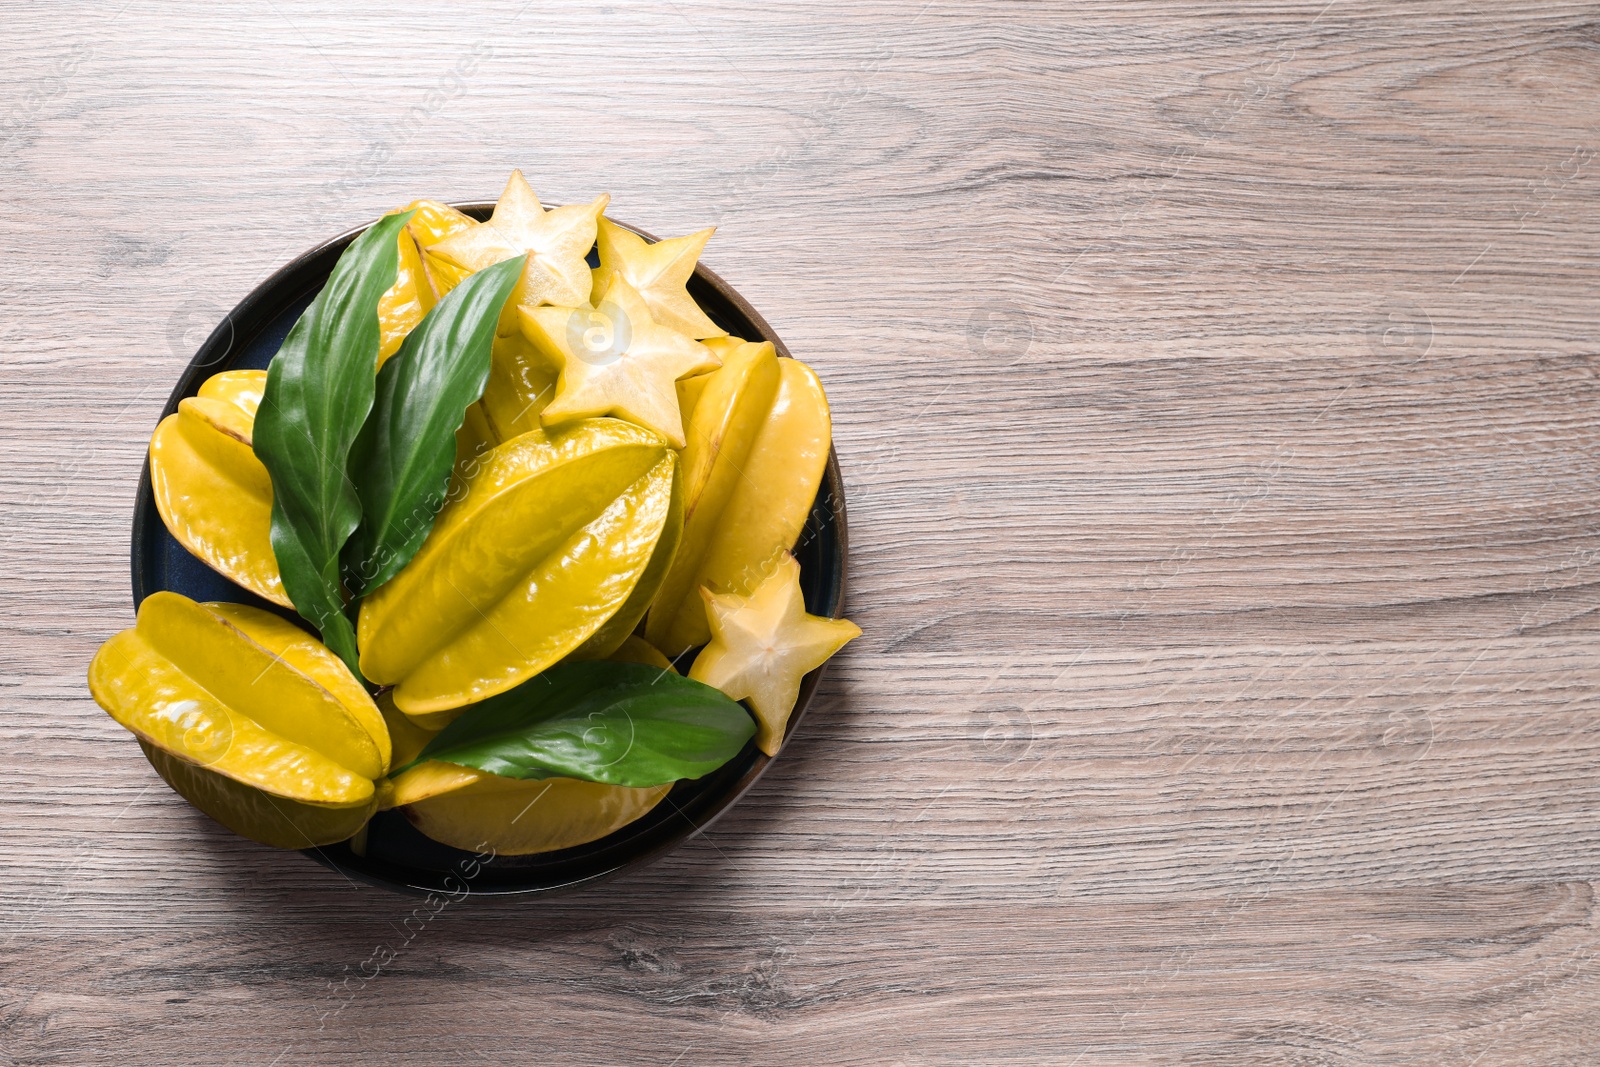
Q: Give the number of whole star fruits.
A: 6